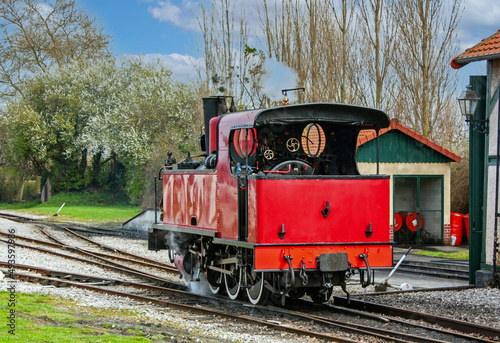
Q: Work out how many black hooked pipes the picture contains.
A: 2